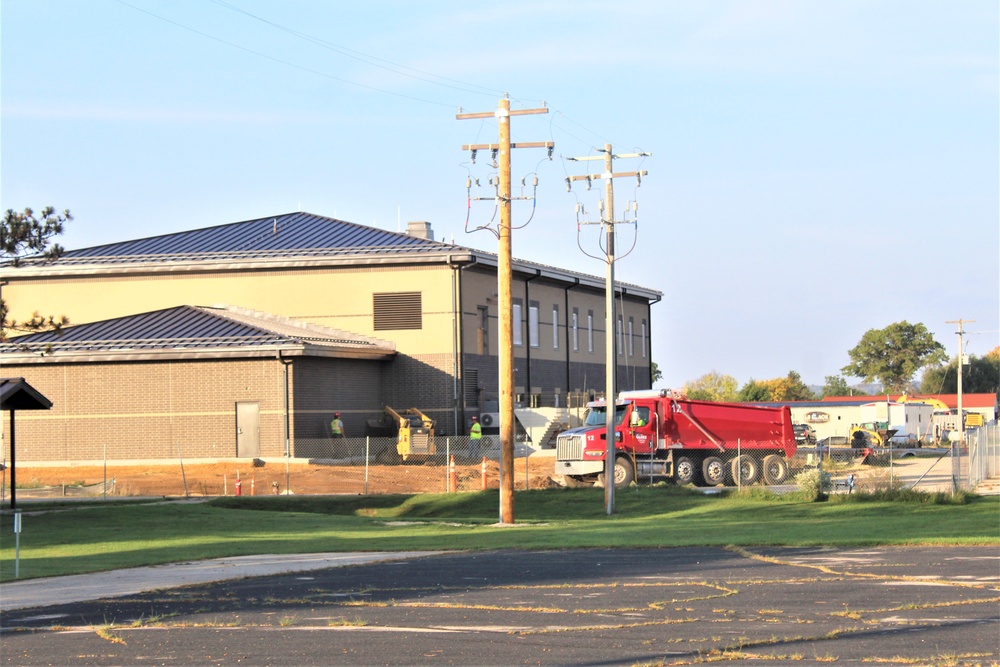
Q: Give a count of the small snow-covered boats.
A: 0